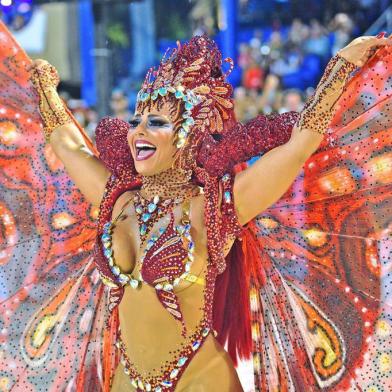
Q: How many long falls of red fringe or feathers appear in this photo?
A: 1